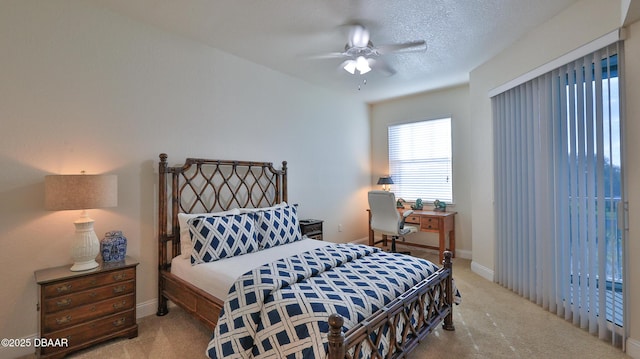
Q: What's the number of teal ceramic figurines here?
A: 3